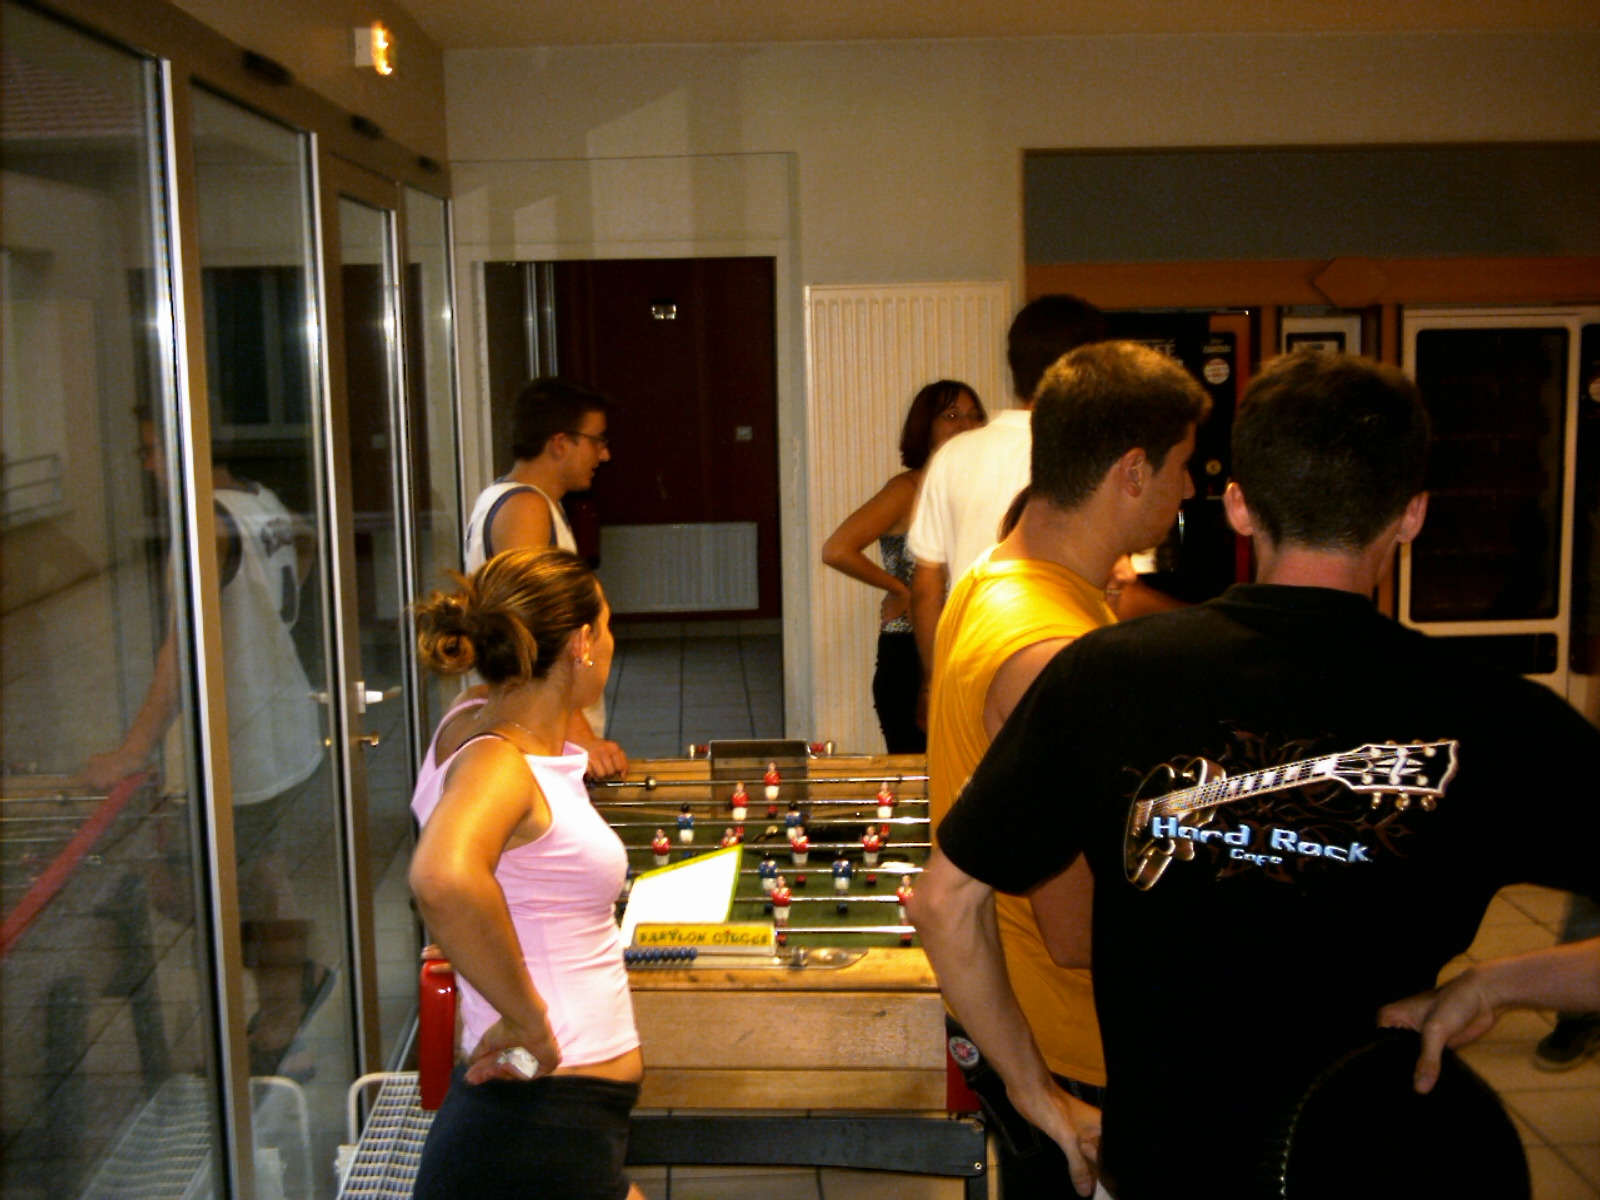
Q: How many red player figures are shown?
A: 9